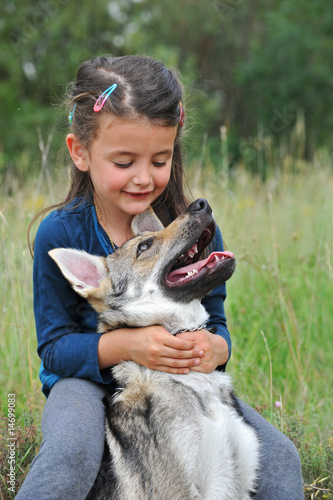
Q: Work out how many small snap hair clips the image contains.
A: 3